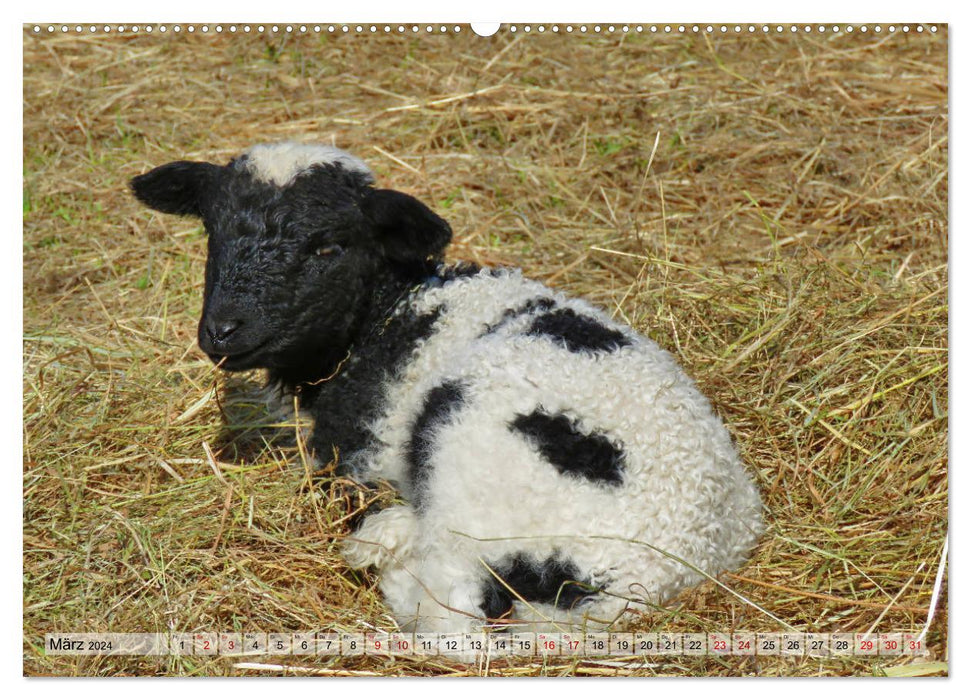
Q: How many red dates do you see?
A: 11